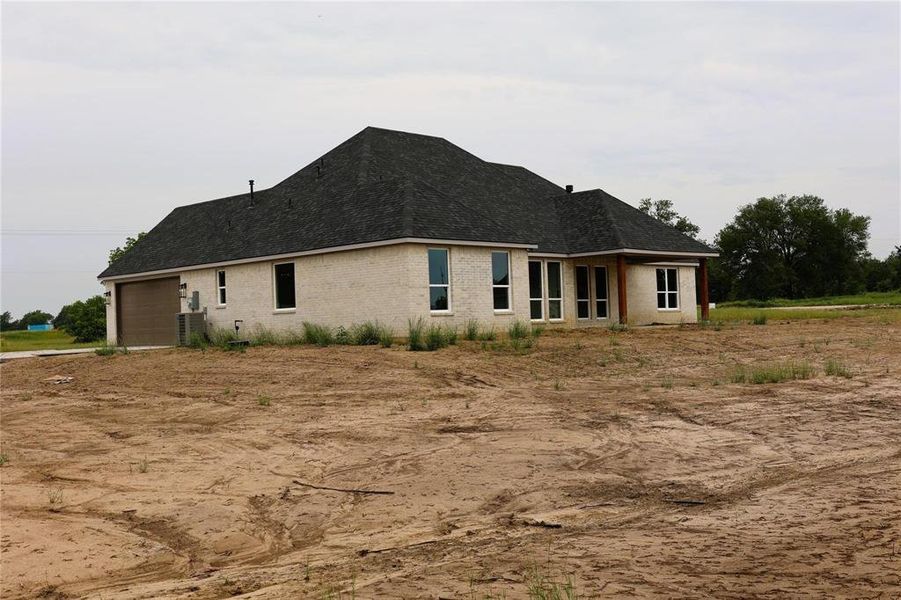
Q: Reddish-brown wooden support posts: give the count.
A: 2